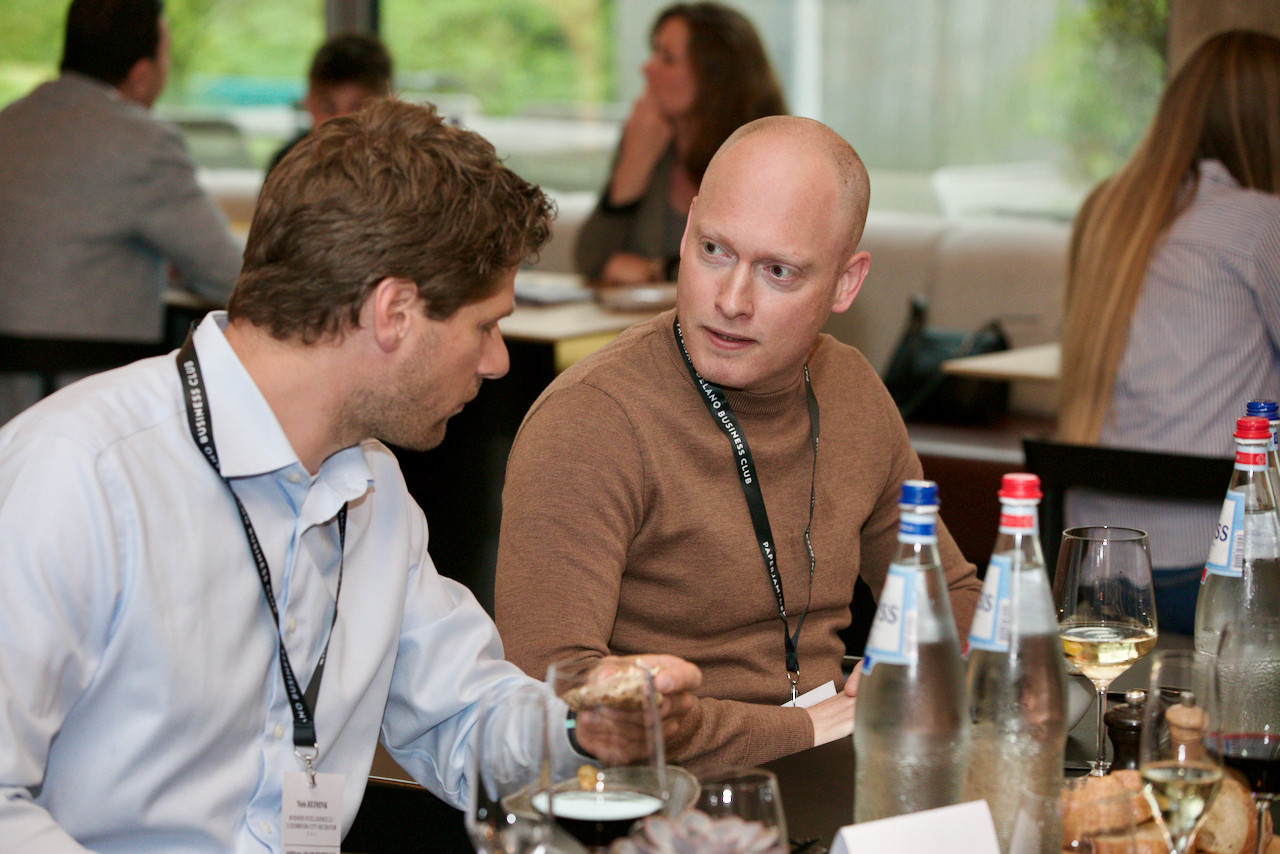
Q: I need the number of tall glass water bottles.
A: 4